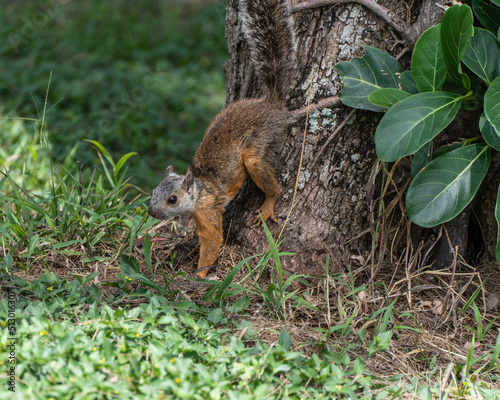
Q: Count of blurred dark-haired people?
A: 0